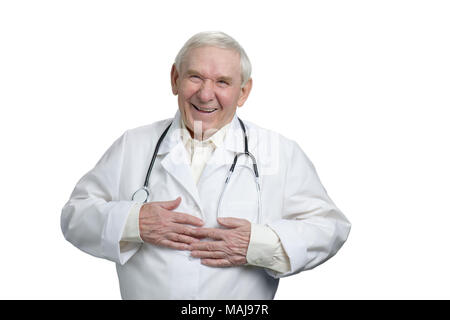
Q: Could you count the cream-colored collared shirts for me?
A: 1